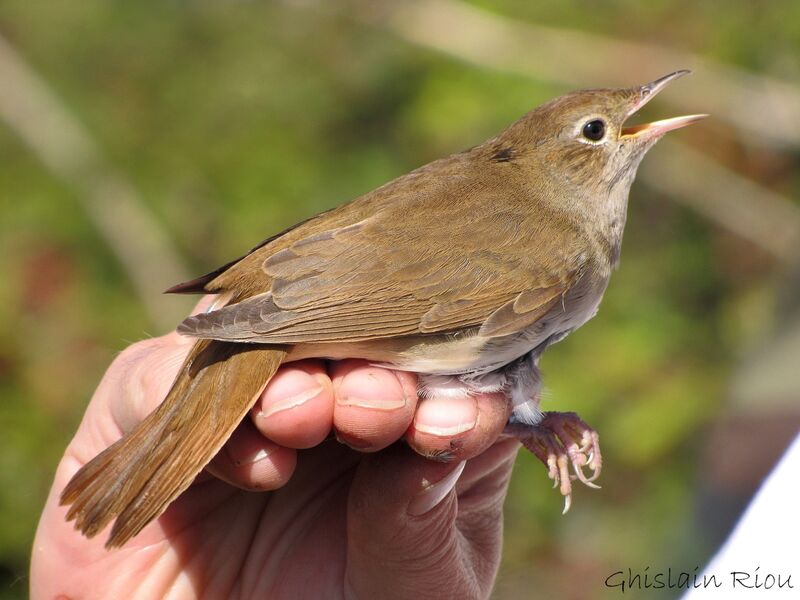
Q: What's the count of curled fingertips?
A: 4